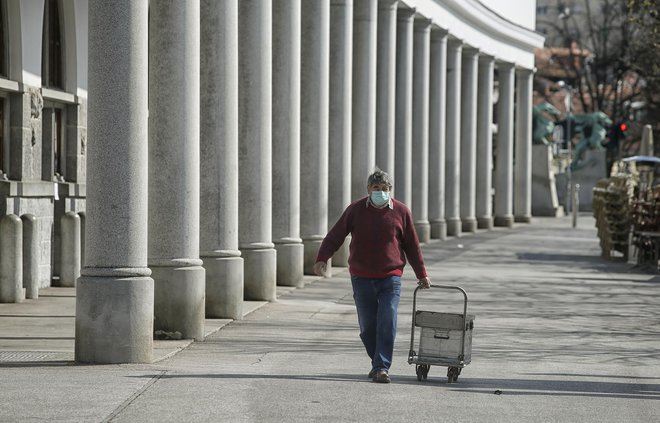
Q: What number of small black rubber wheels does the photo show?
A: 4